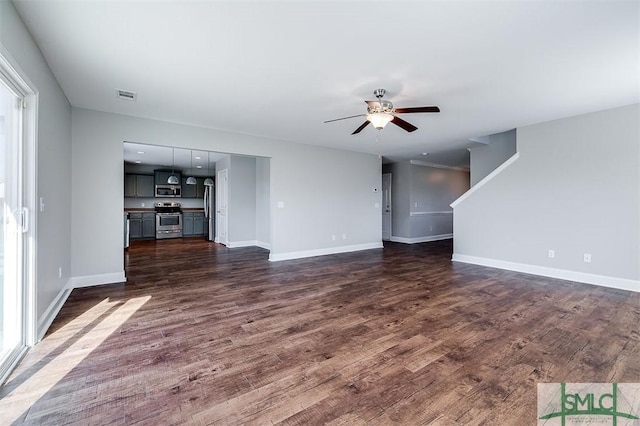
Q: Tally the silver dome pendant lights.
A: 3